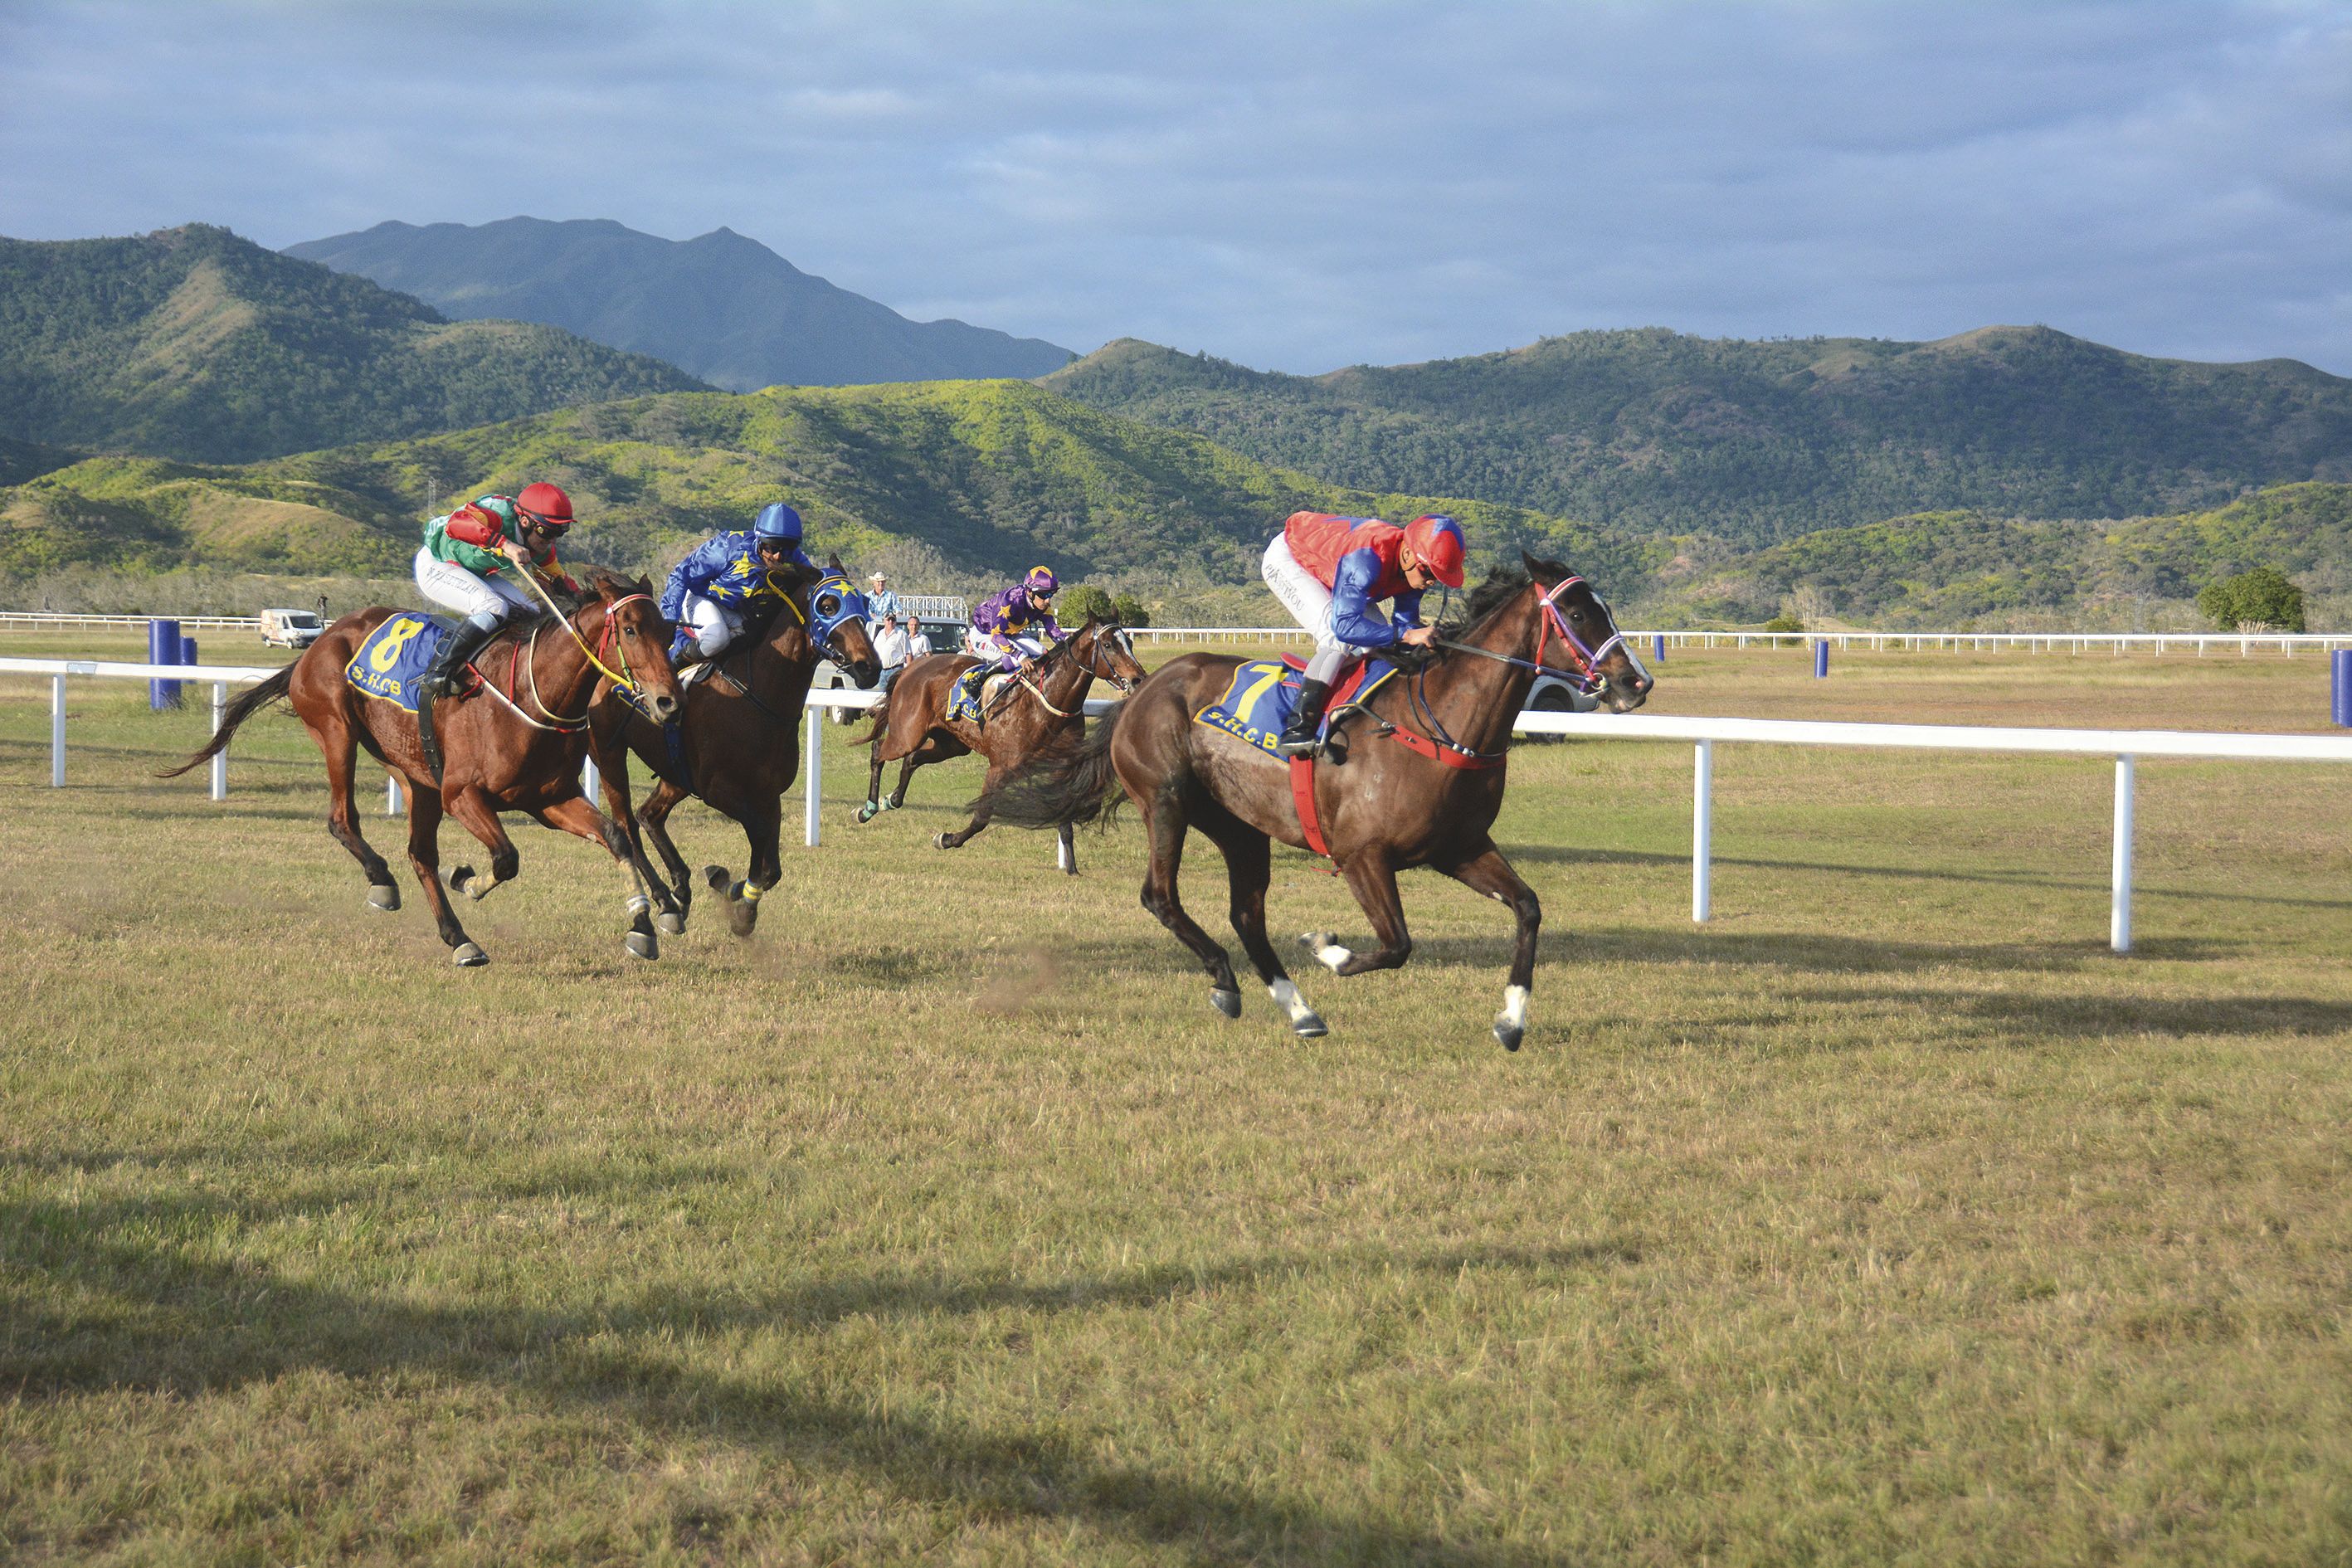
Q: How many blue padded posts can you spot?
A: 5